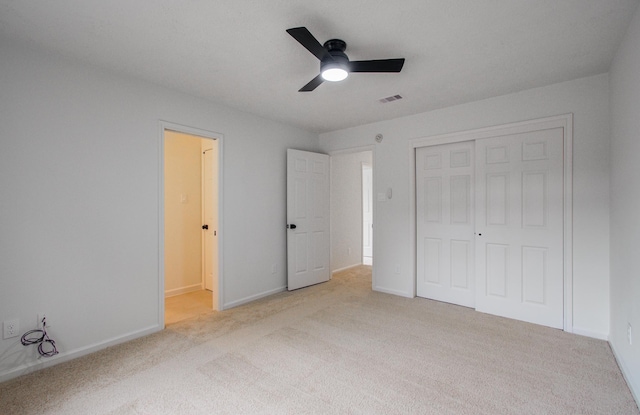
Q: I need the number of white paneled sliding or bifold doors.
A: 2